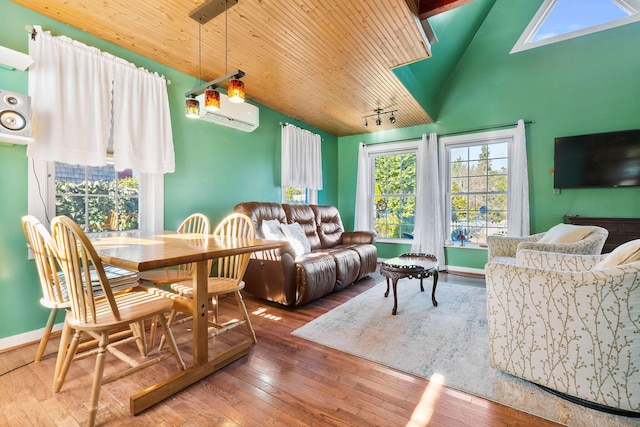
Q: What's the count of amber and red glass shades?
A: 3